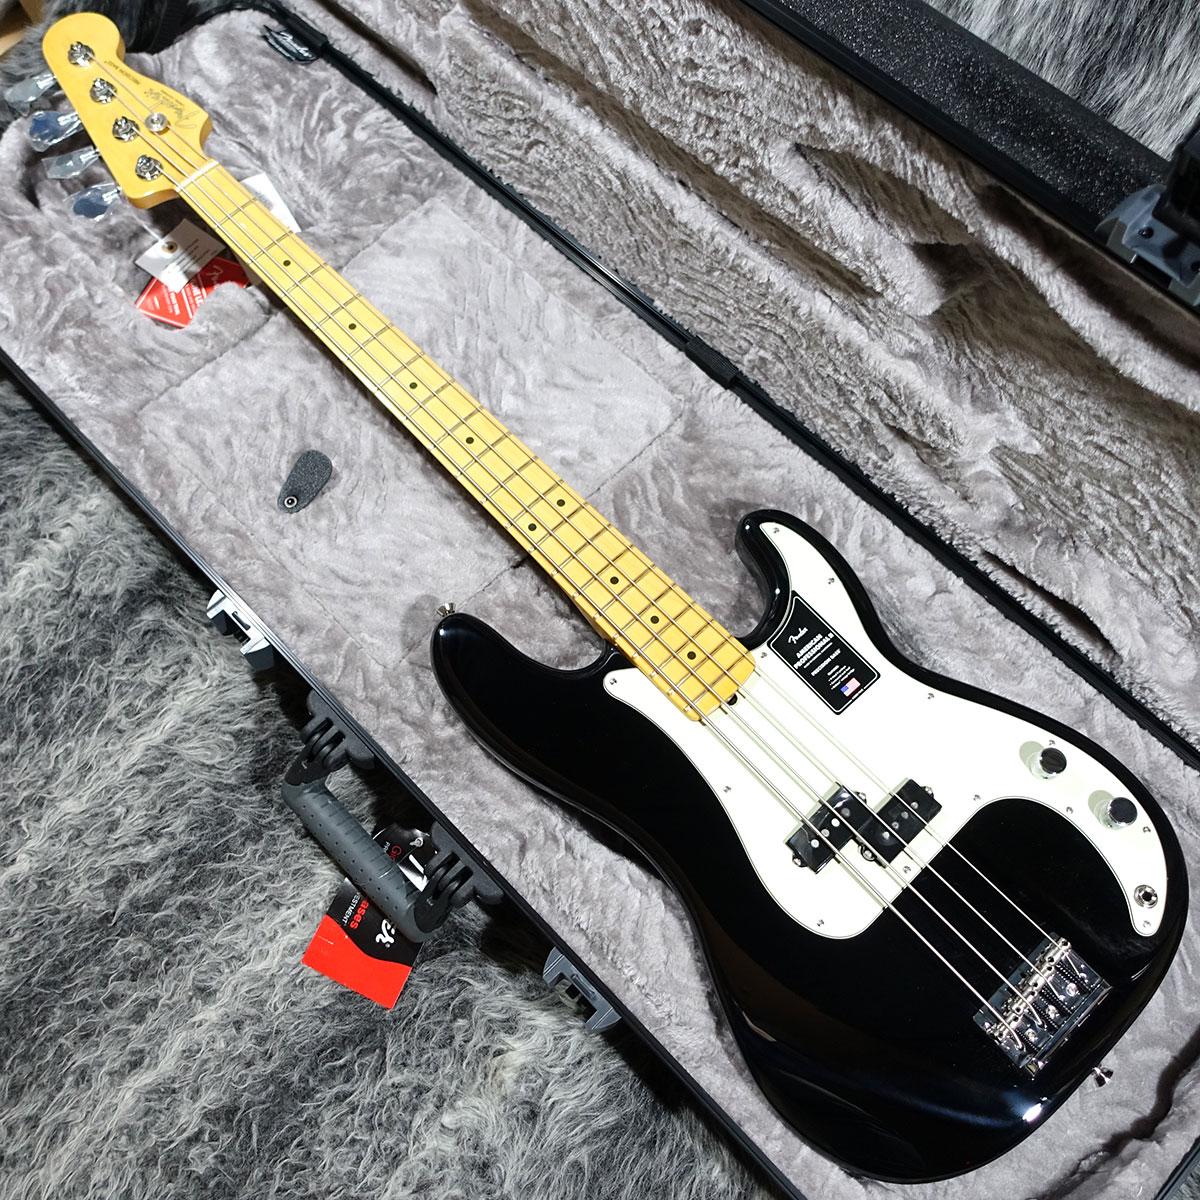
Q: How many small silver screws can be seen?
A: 13